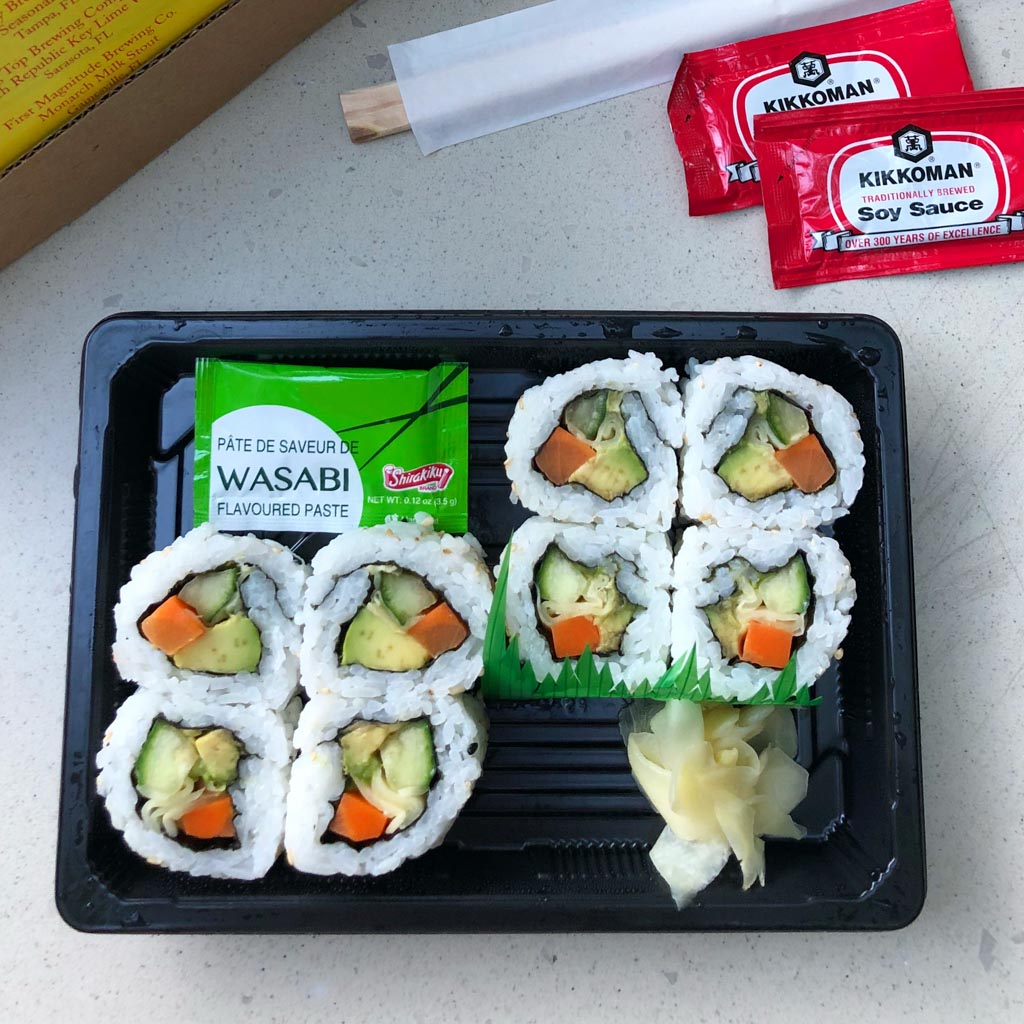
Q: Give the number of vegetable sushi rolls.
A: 8